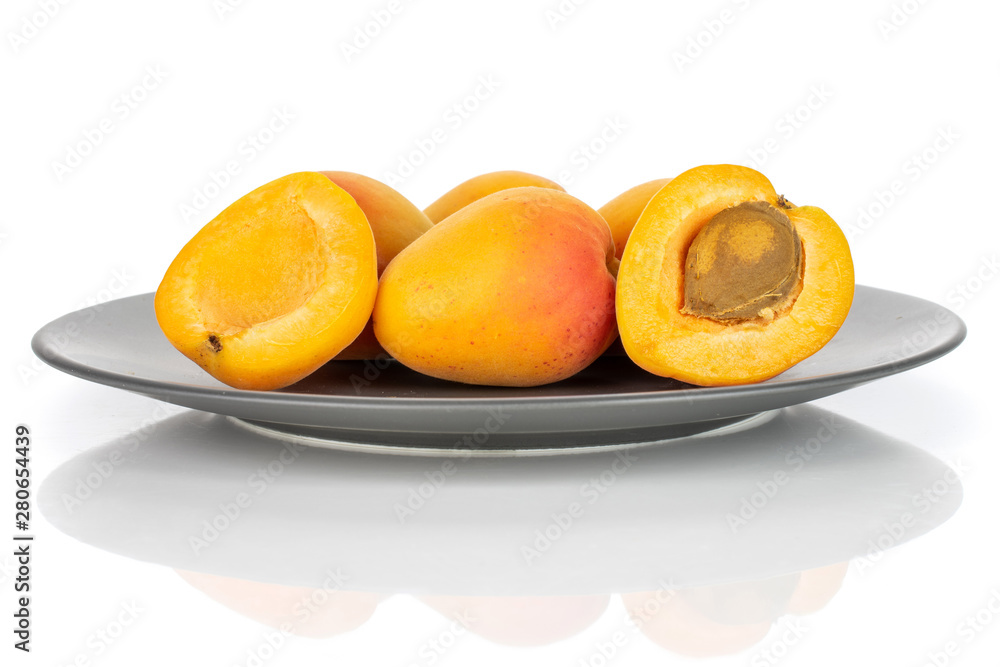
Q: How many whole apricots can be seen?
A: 4